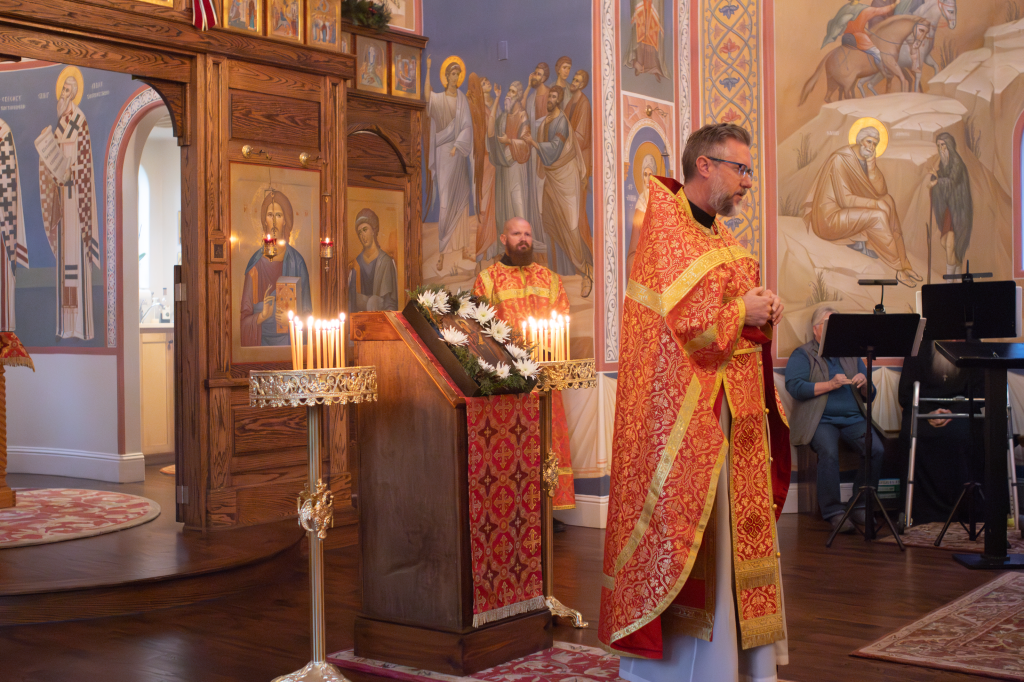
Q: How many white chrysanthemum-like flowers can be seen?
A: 10